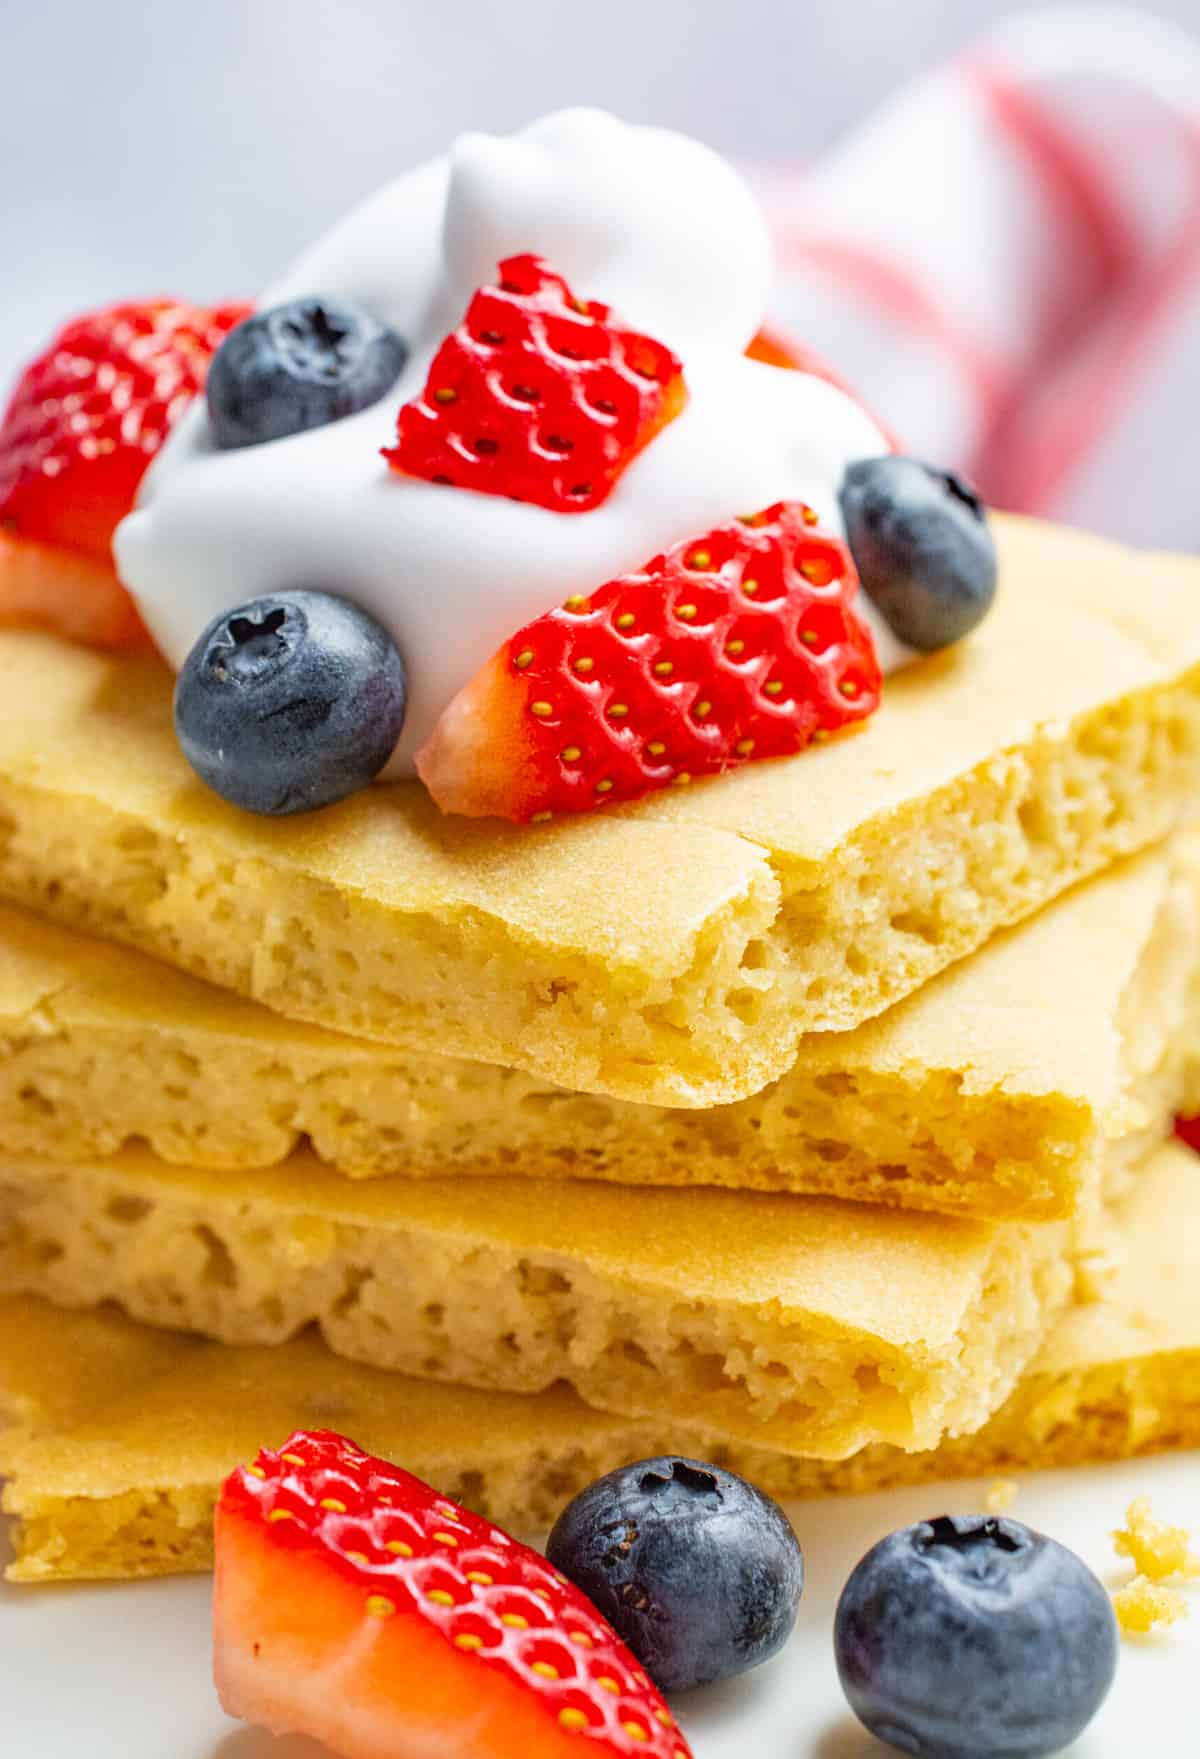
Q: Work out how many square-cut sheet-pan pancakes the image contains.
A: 4